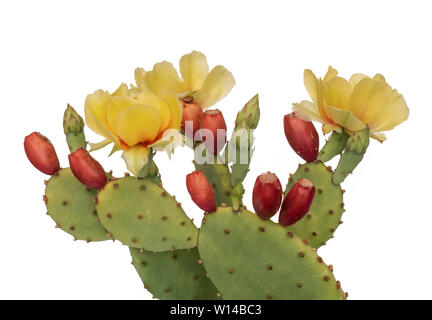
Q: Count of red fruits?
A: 8